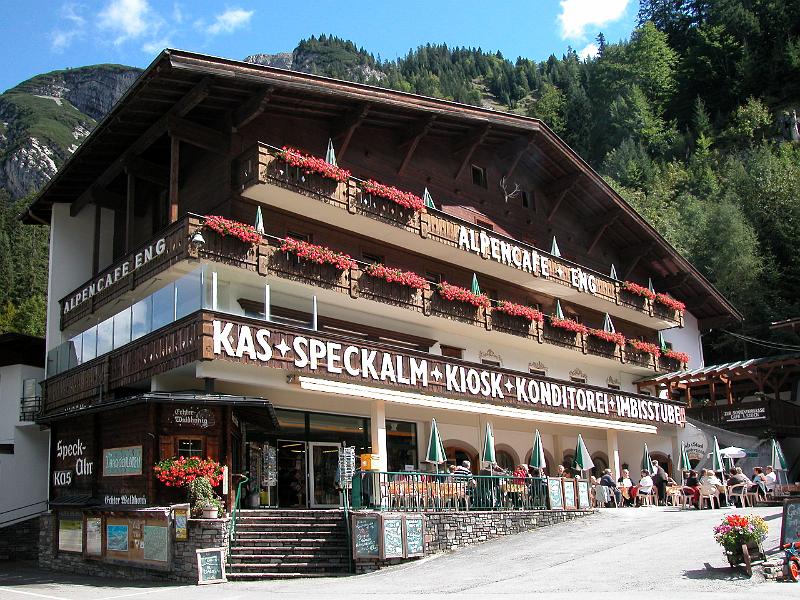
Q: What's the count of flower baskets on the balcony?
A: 13